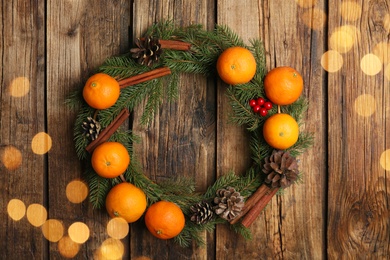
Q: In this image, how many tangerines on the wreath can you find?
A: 7